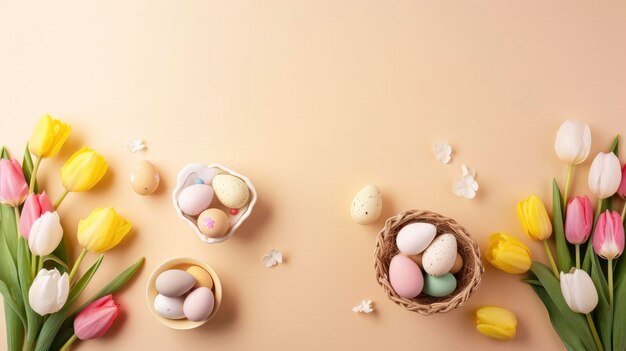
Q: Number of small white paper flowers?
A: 5